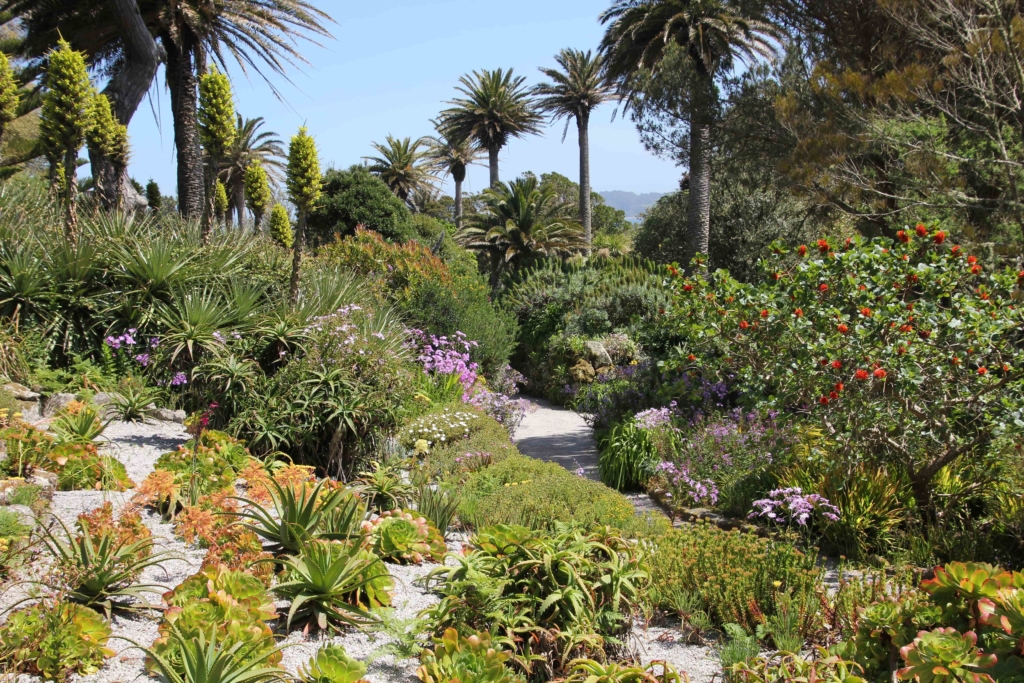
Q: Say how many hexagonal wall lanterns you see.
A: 0